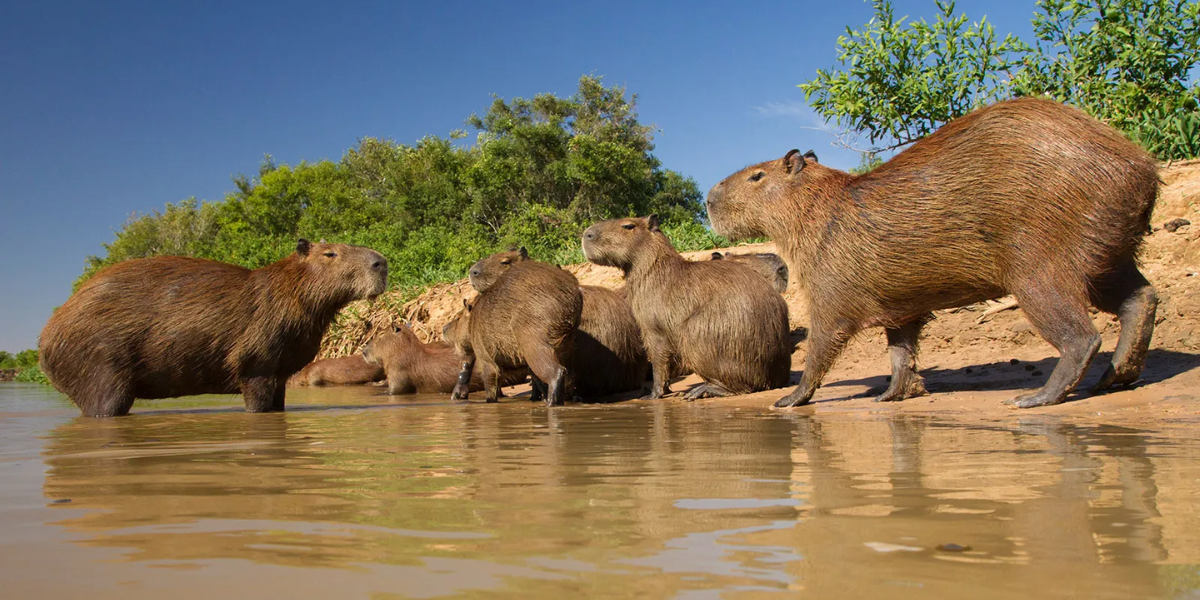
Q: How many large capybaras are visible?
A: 2